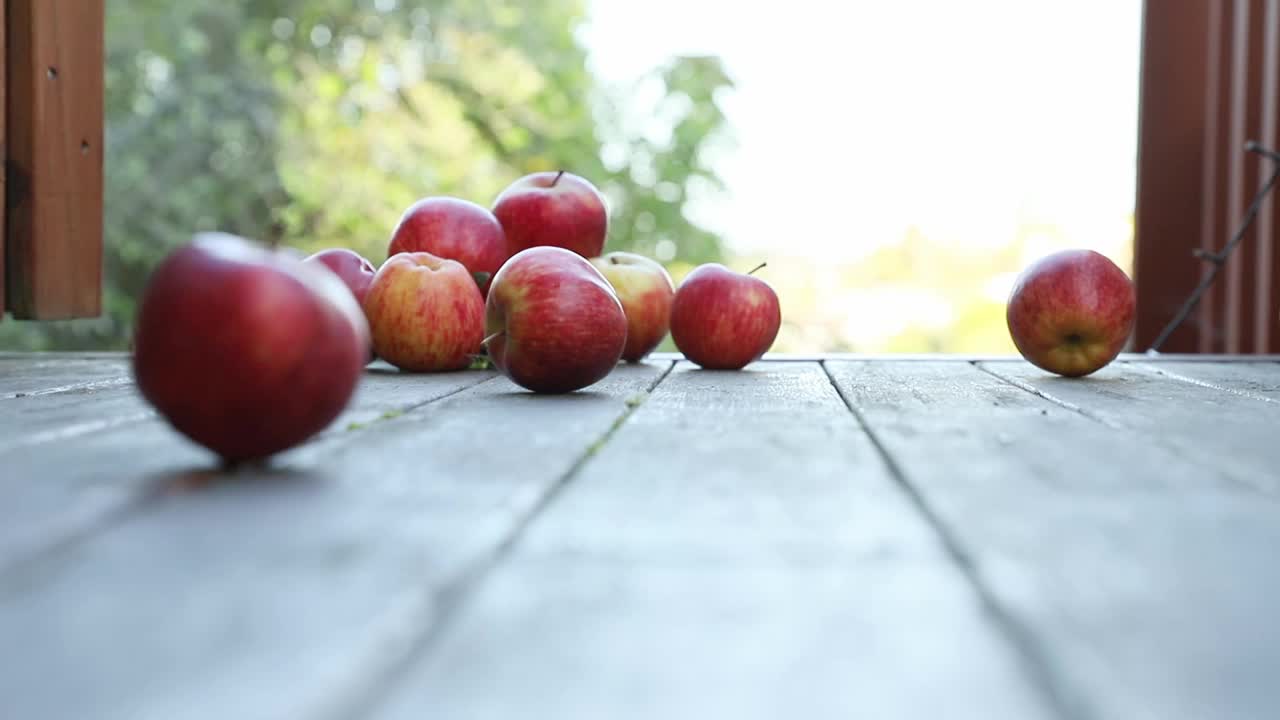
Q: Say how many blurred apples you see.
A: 1